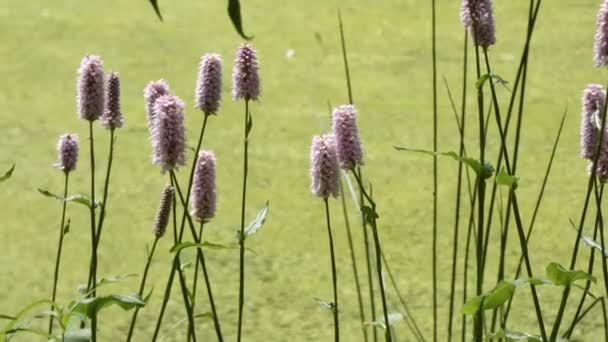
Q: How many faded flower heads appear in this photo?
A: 1